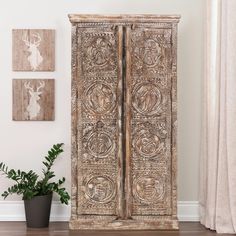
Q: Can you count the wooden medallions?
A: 8